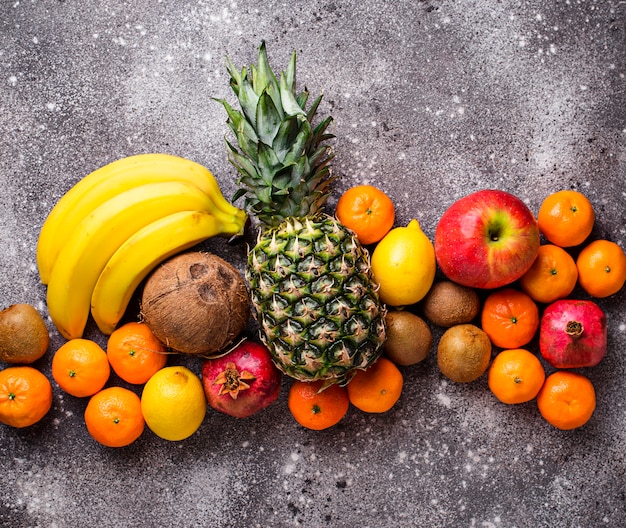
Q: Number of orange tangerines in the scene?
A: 13